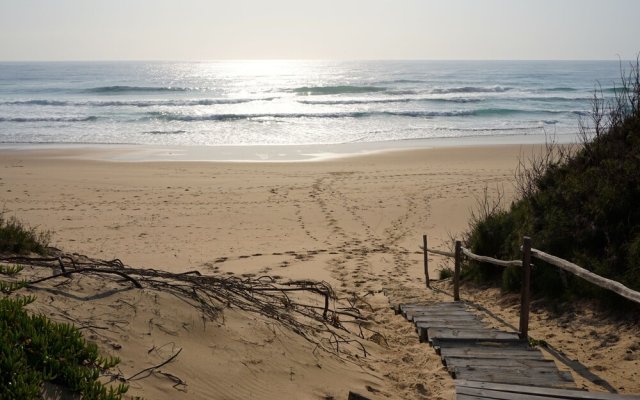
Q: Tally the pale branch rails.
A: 3